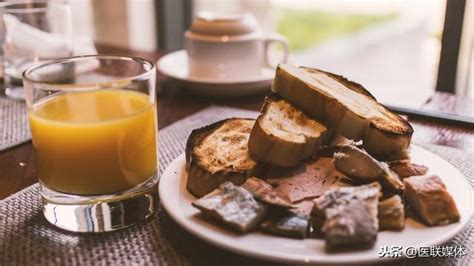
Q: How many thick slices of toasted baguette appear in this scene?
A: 3